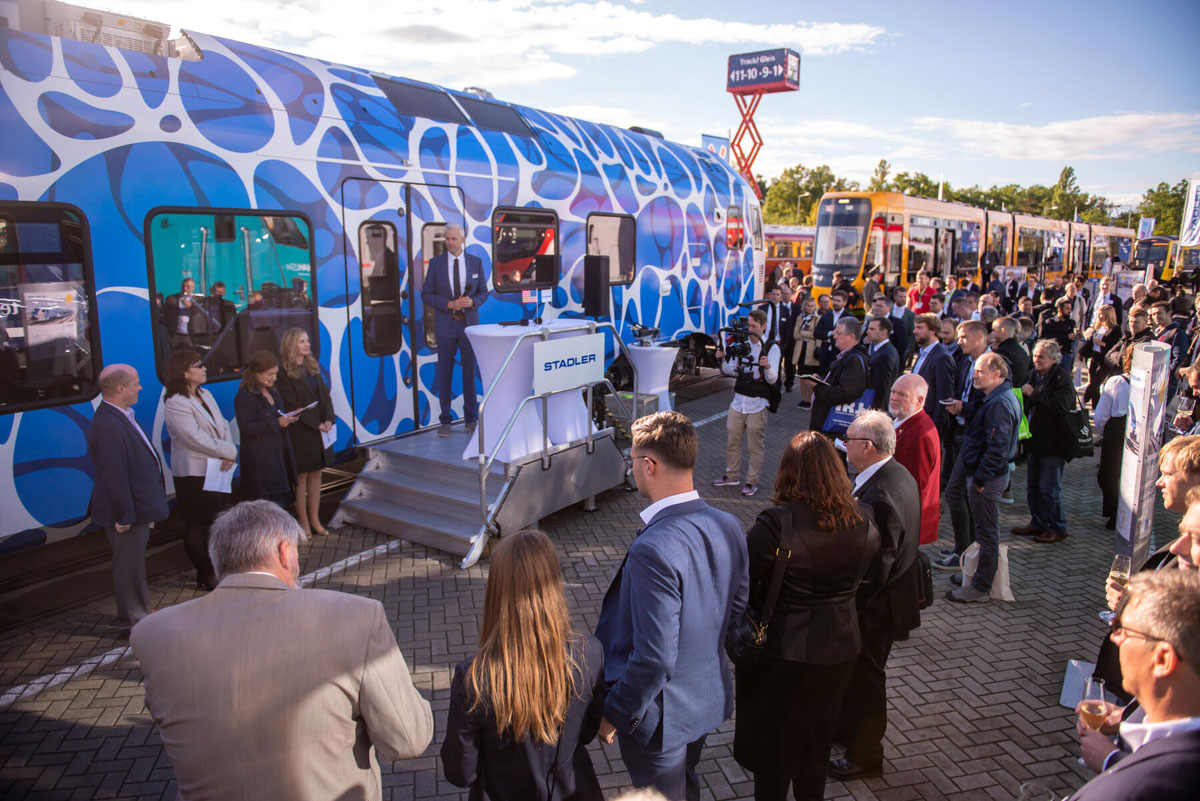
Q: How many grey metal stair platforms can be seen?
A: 1